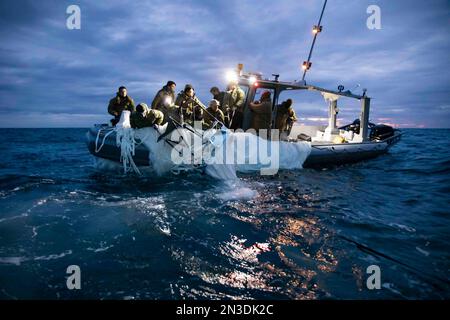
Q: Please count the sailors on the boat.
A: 9